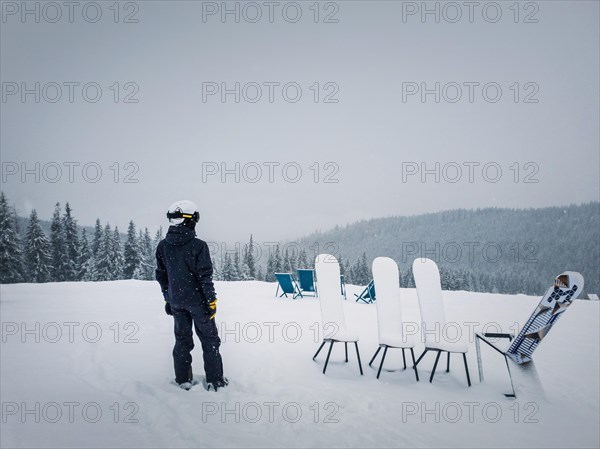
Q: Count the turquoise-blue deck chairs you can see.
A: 4